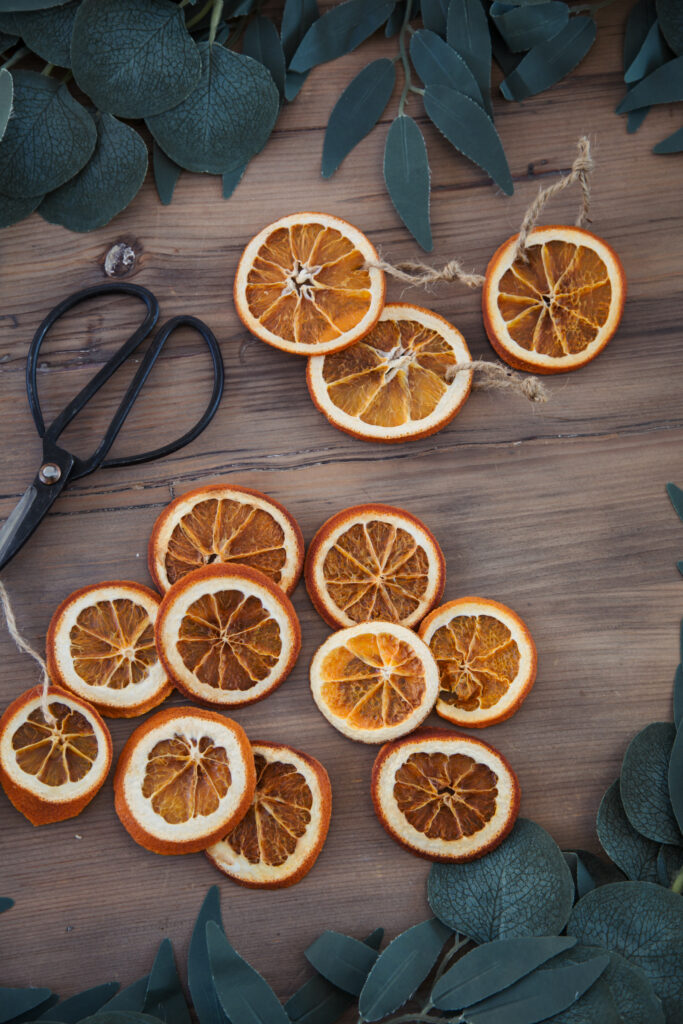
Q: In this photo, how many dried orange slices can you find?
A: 13